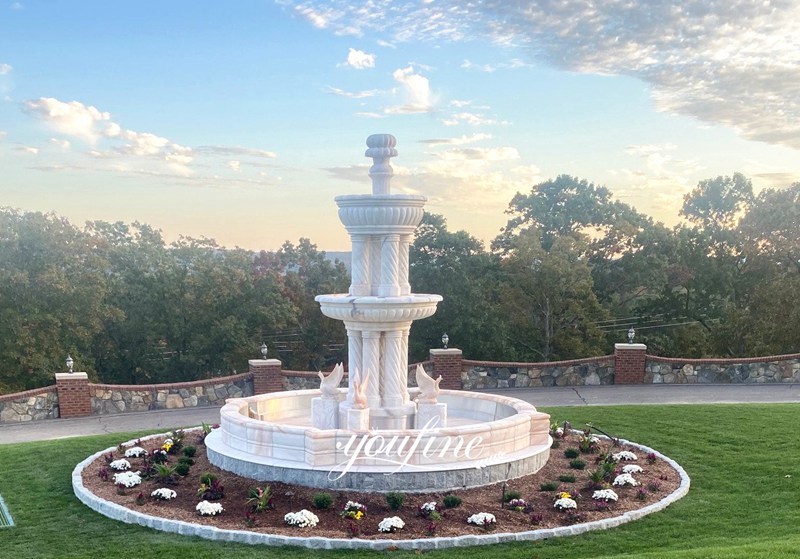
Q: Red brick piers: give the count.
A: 4